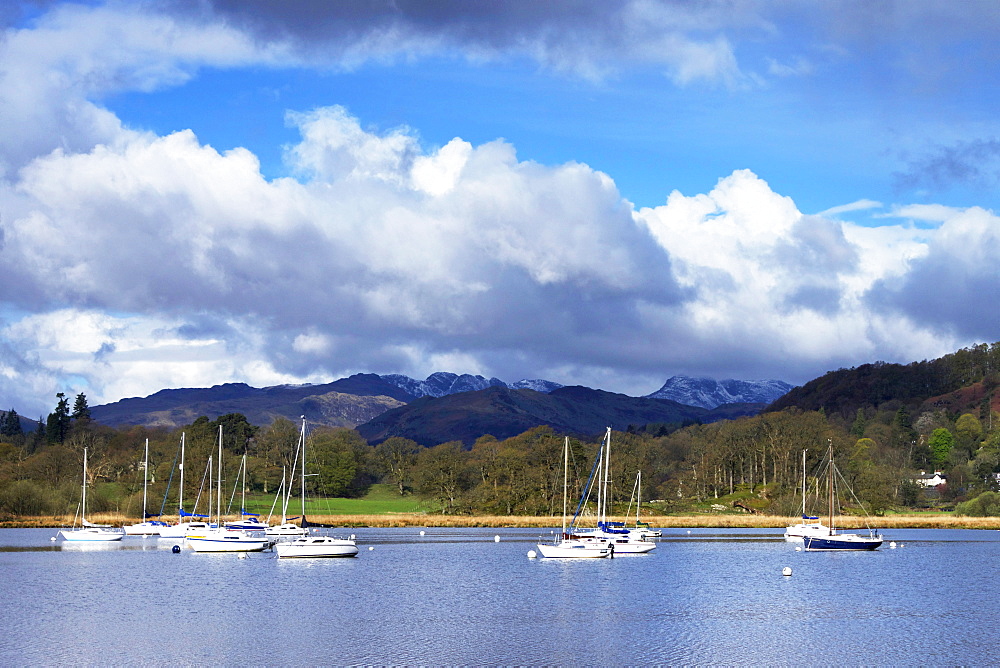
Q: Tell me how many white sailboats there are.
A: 13